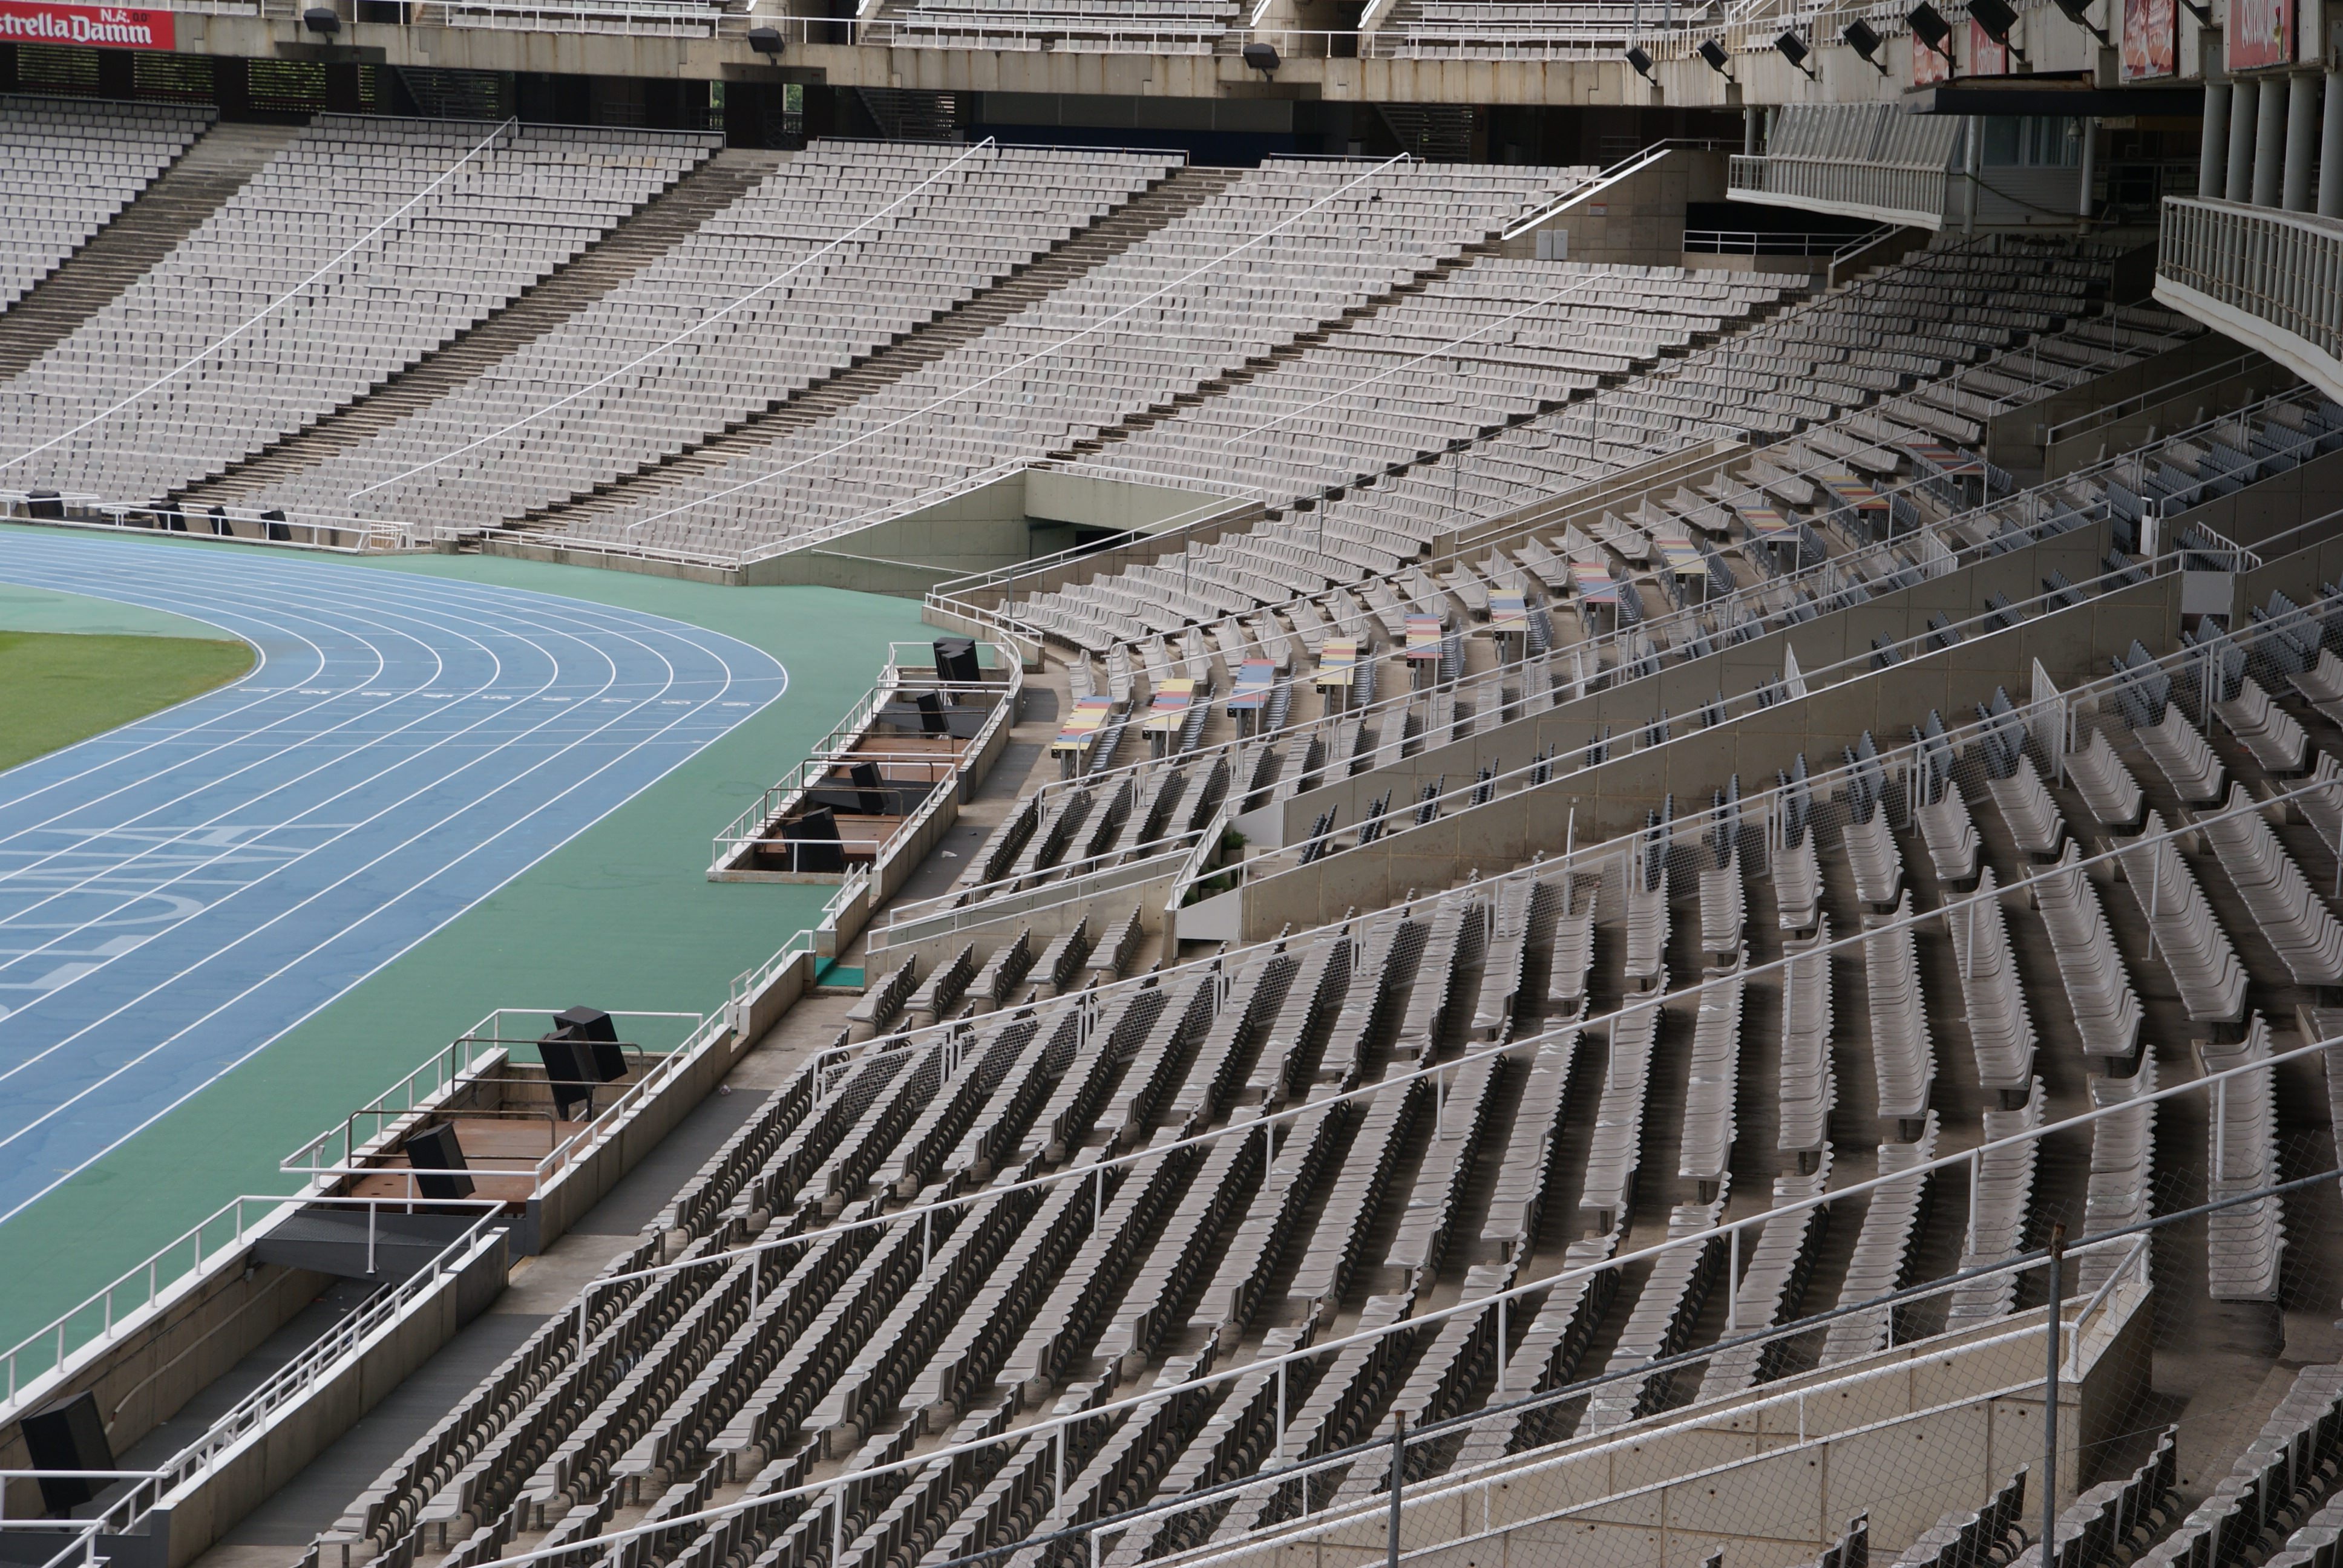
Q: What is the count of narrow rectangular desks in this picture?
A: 11